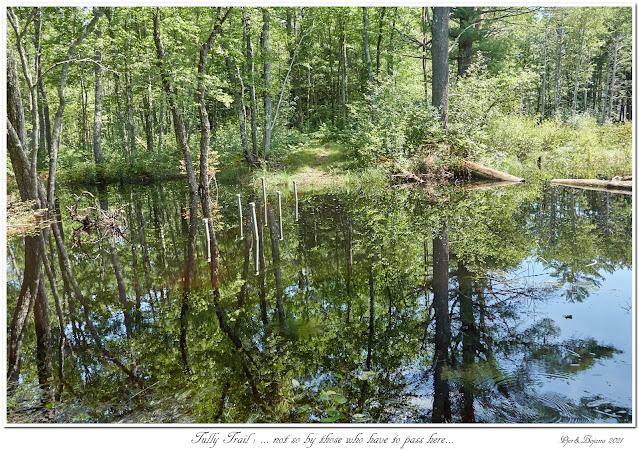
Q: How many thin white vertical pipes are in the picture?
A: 6